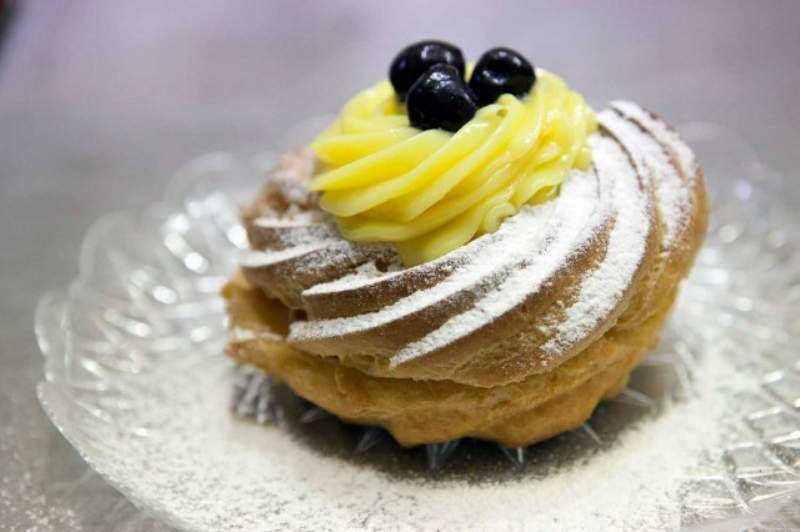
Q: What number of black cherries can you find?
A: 3